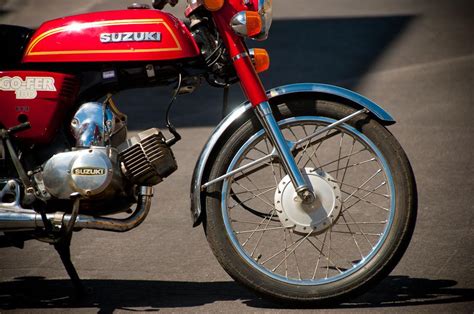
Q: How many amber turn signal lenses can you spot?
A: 2